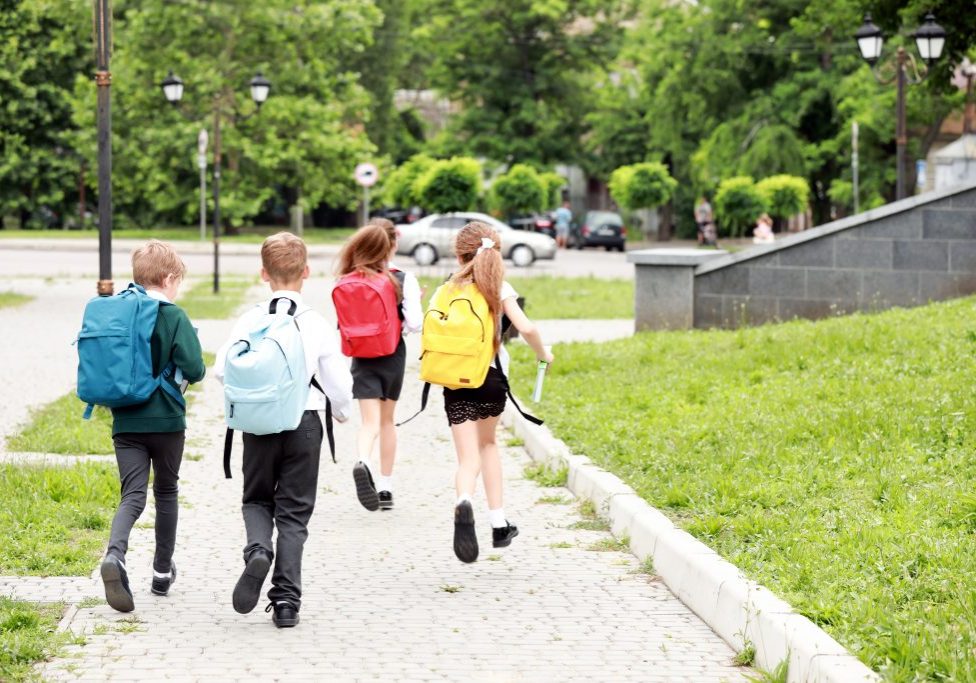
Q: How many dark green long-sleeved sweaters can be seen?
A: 1